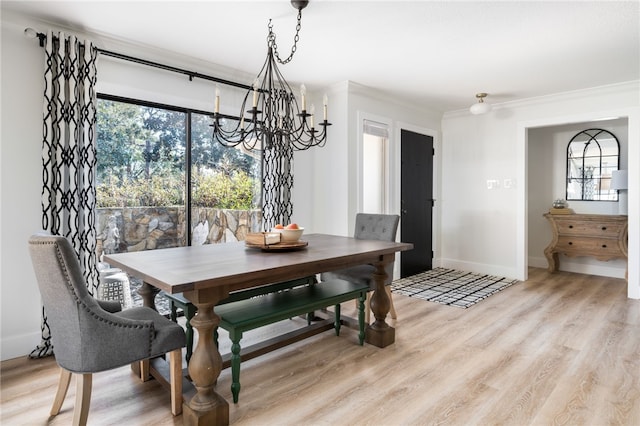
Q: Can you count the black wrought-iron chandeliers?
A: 1